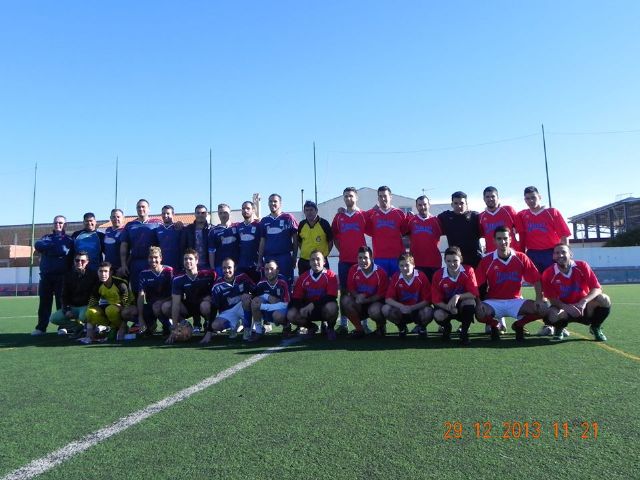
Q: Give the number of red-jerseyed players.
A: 11